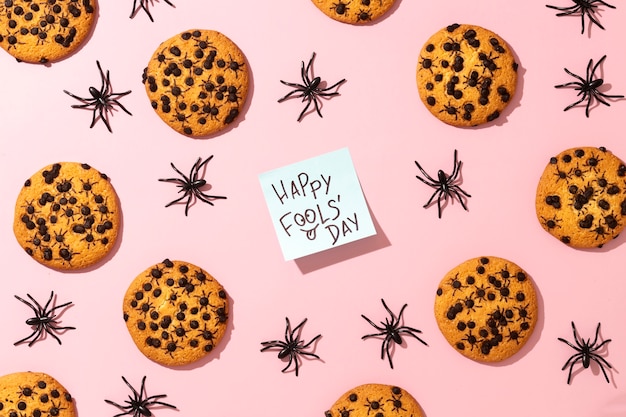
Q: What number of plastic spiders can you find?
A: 12